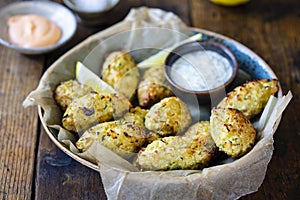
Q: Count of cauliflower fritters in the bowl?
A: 11